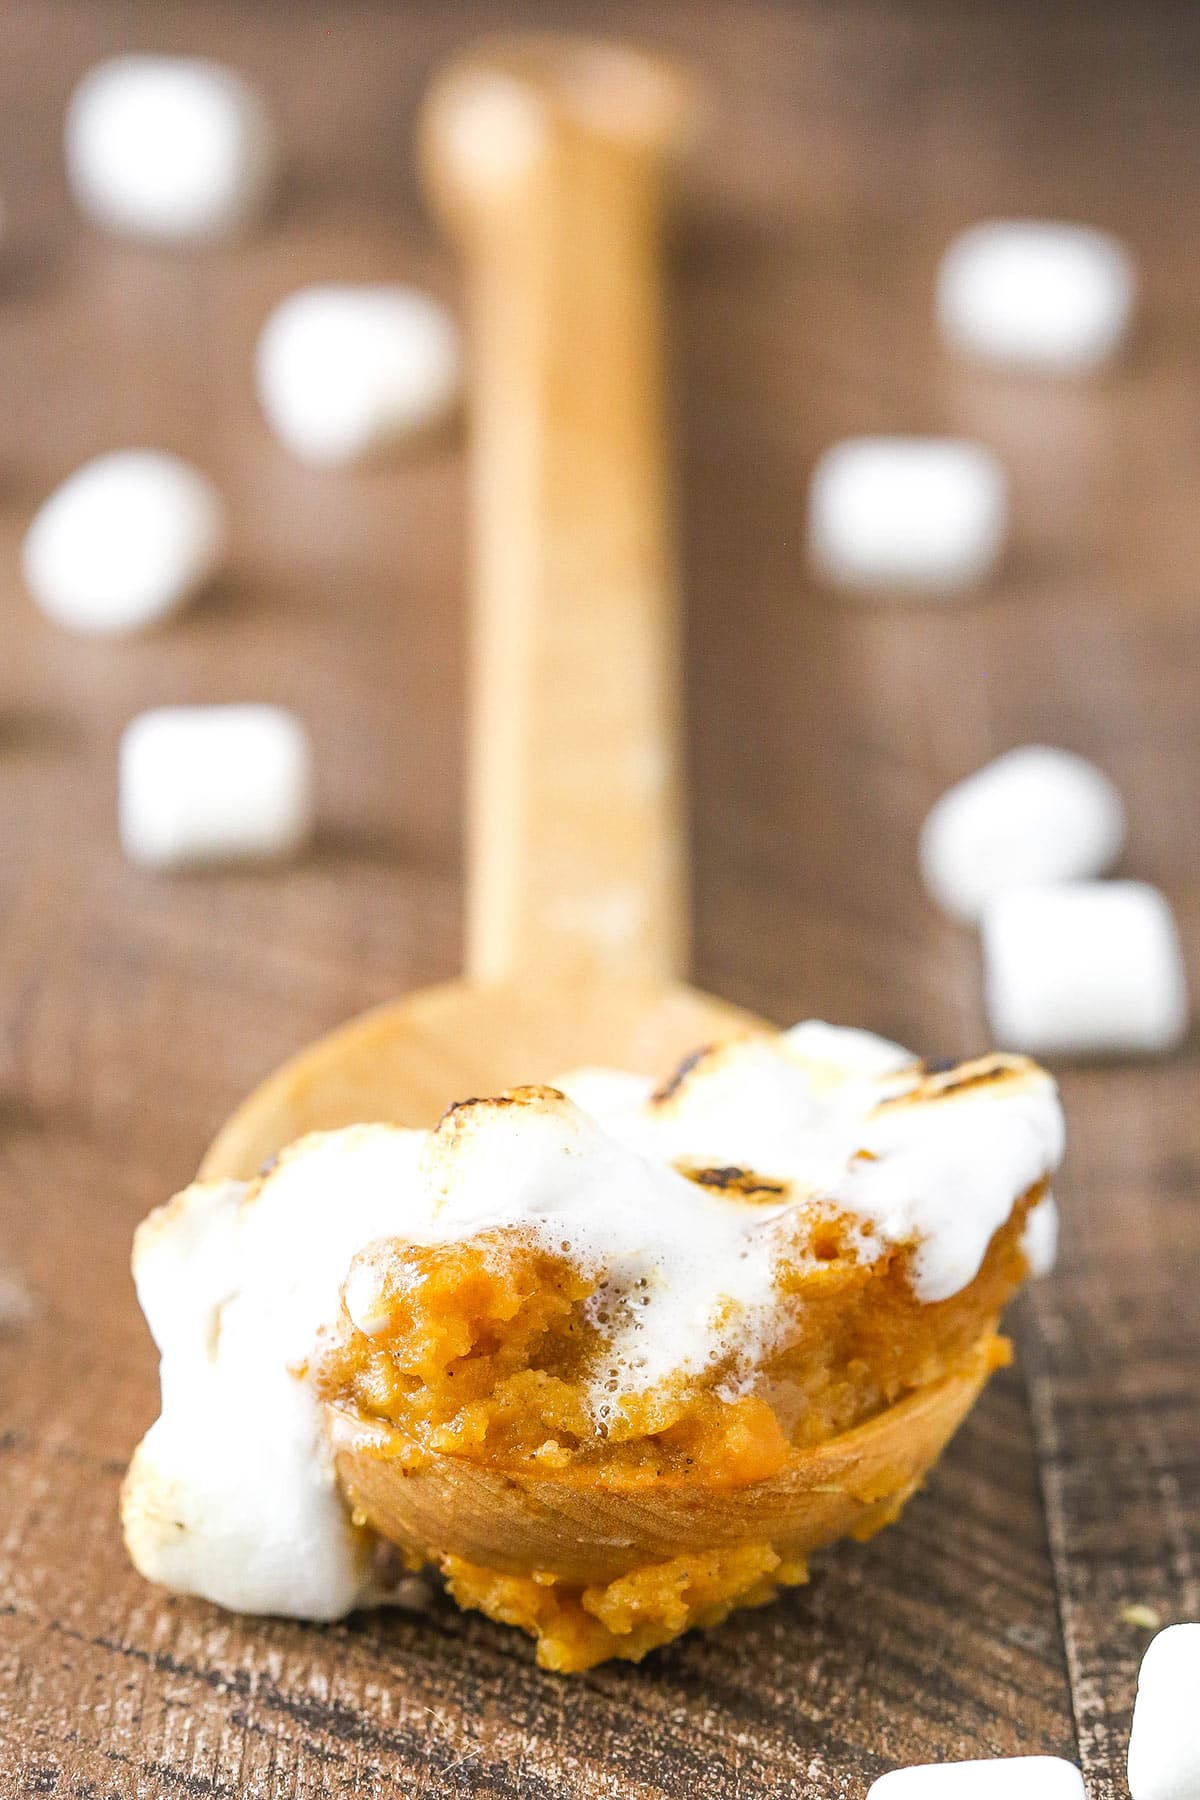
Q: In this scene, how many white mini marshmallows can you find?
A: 10